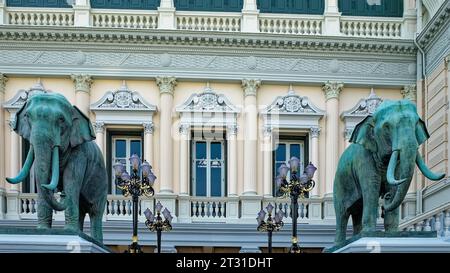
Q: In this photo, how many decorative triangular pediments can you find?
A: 5